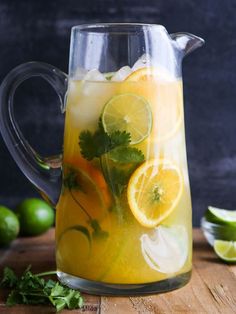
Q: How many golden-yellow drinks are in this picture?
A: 1